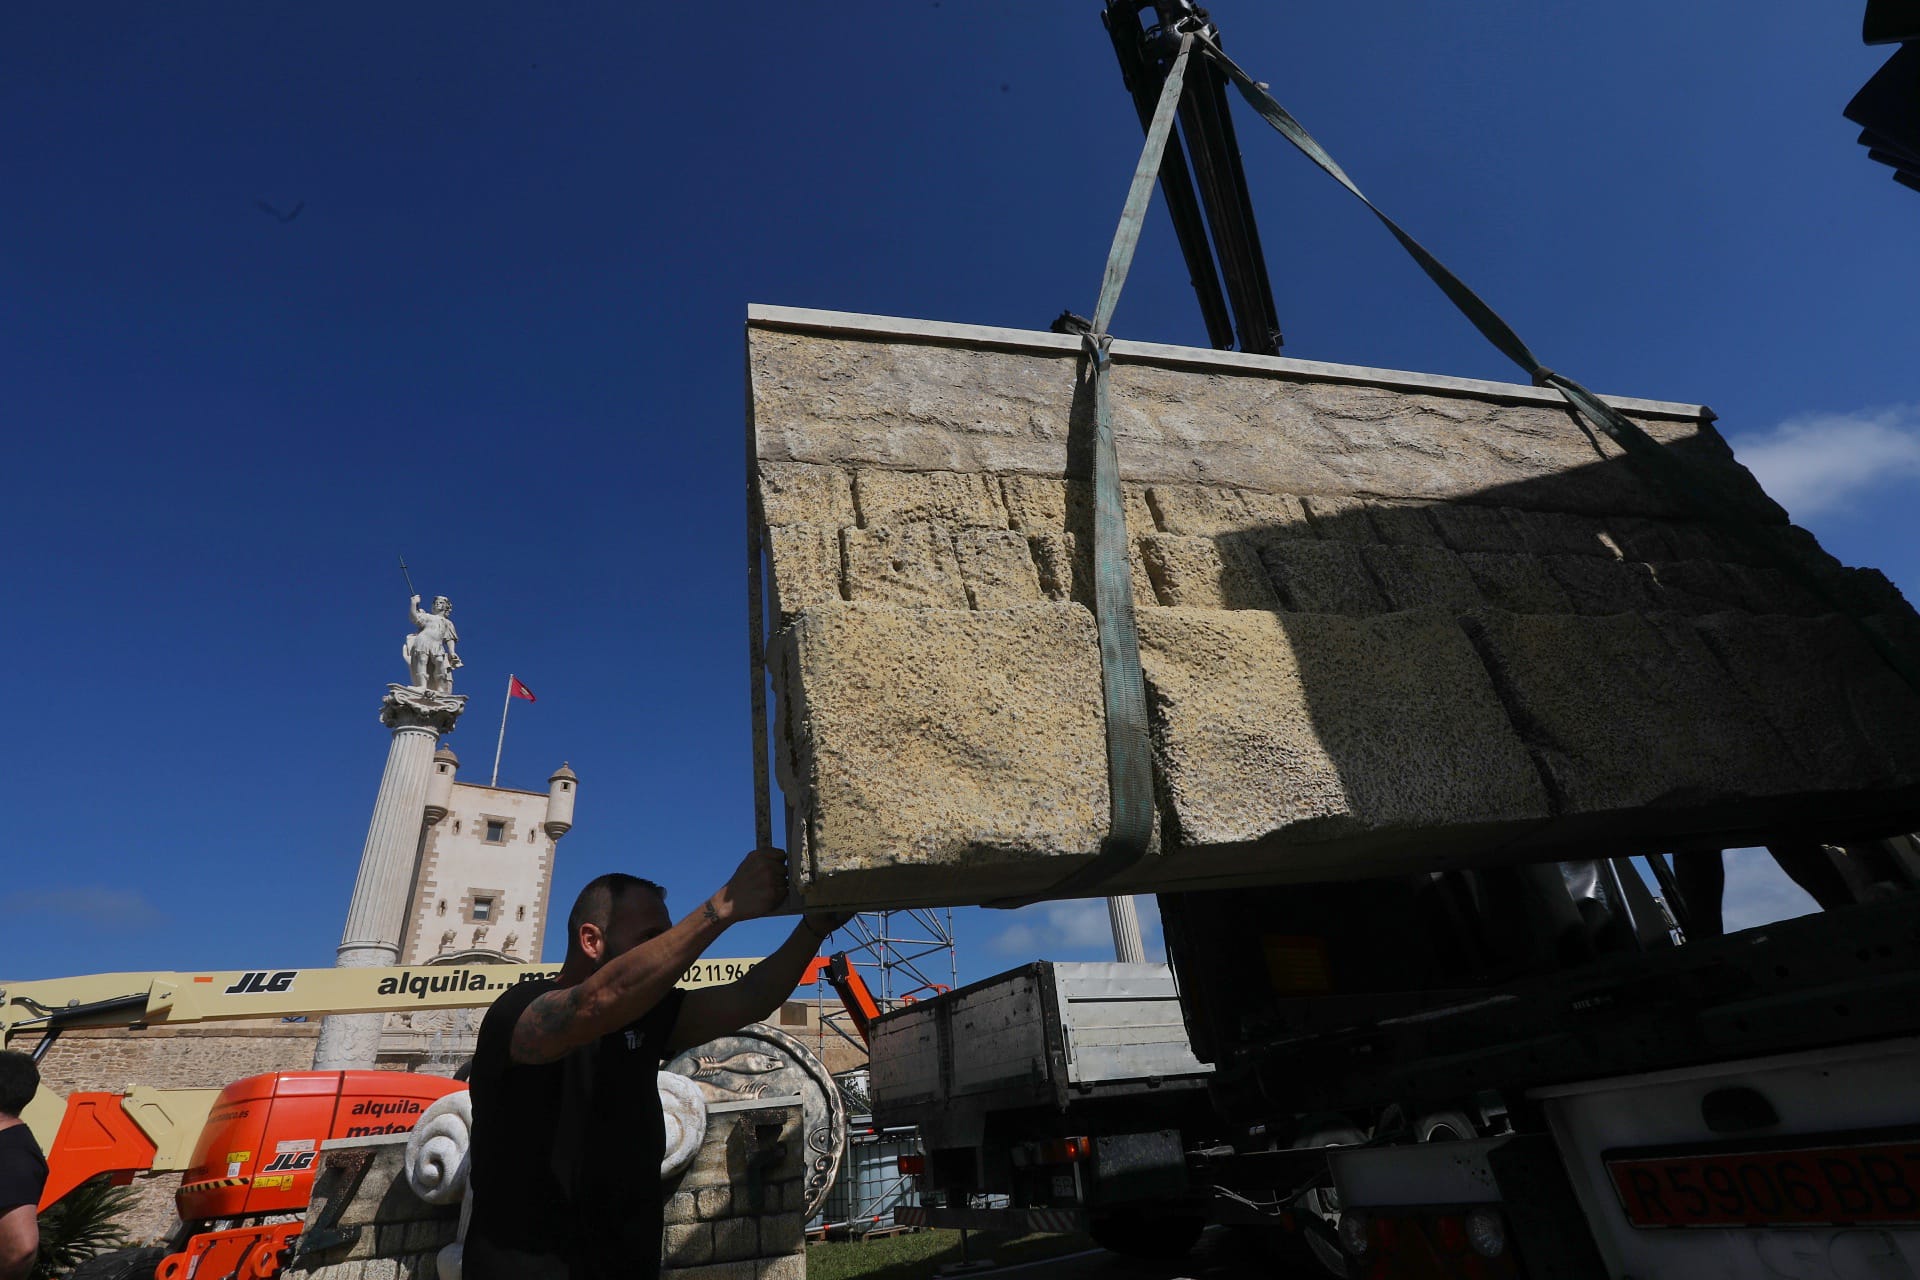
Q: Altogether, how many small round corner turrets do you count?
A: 2